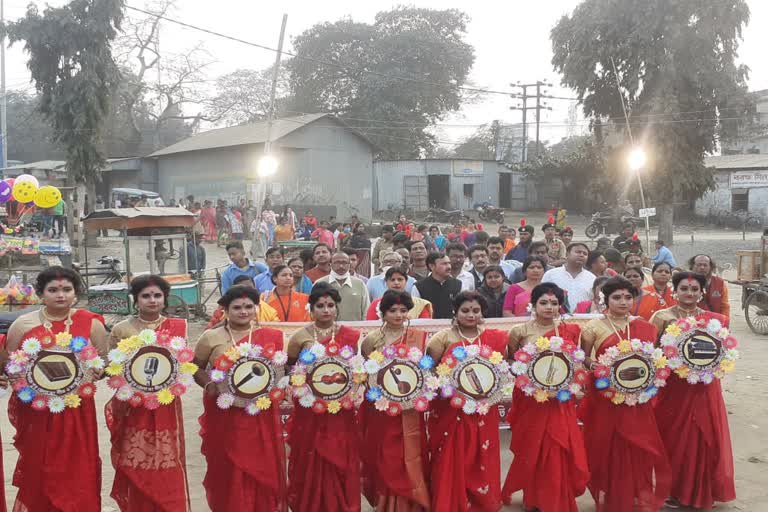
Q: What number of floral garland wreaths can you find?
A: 9